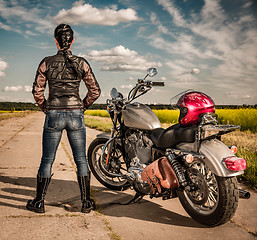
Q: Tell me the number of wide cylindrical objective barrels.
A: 0